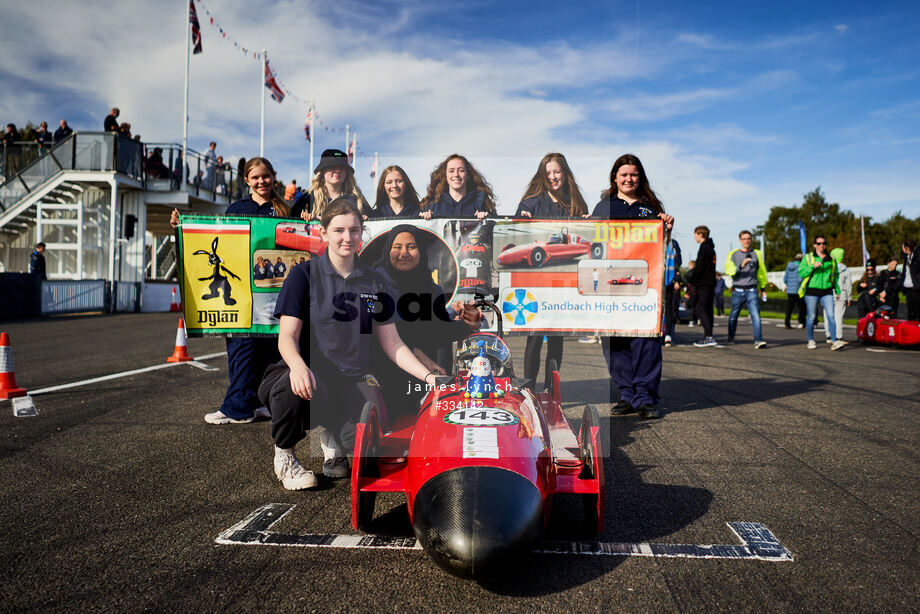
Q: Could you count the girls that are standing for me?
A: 6